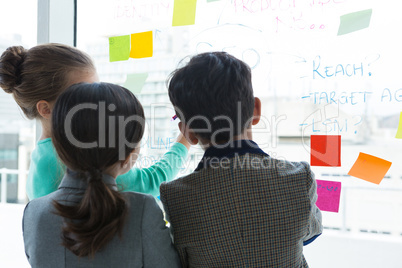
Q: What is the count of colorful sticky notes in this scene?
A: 9